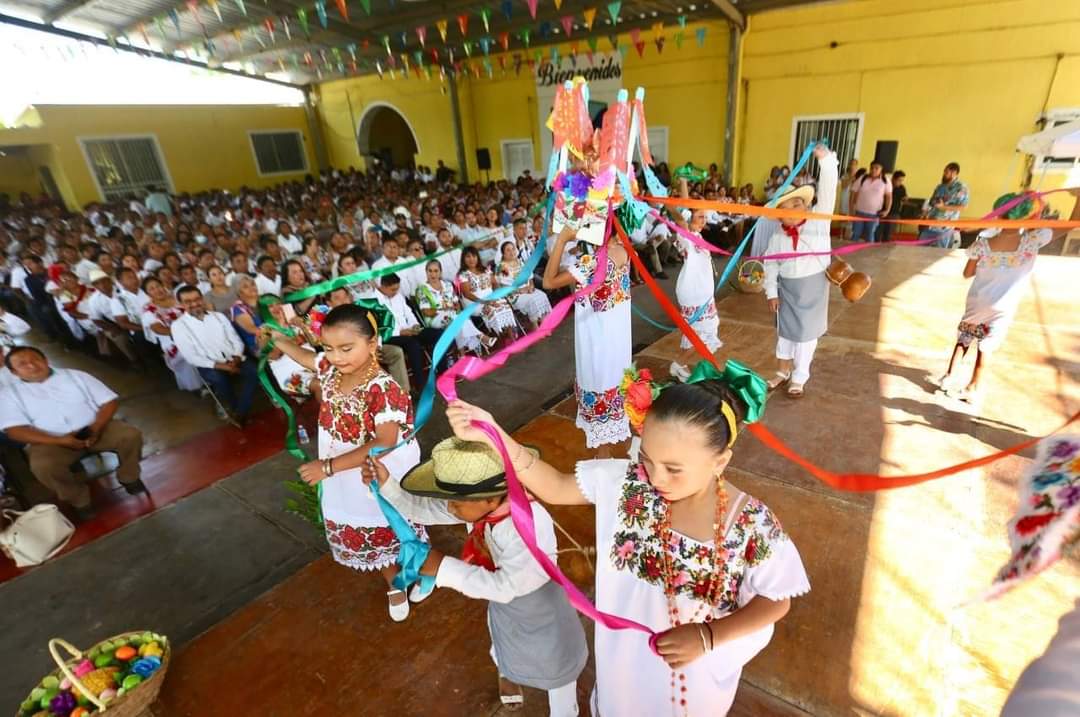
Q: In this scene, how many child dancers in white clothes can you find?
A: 7